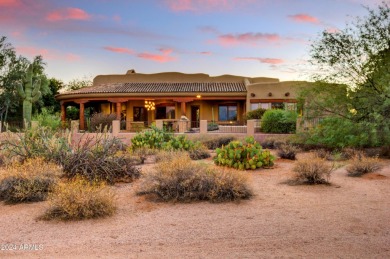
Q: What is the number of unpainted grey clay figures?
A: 0